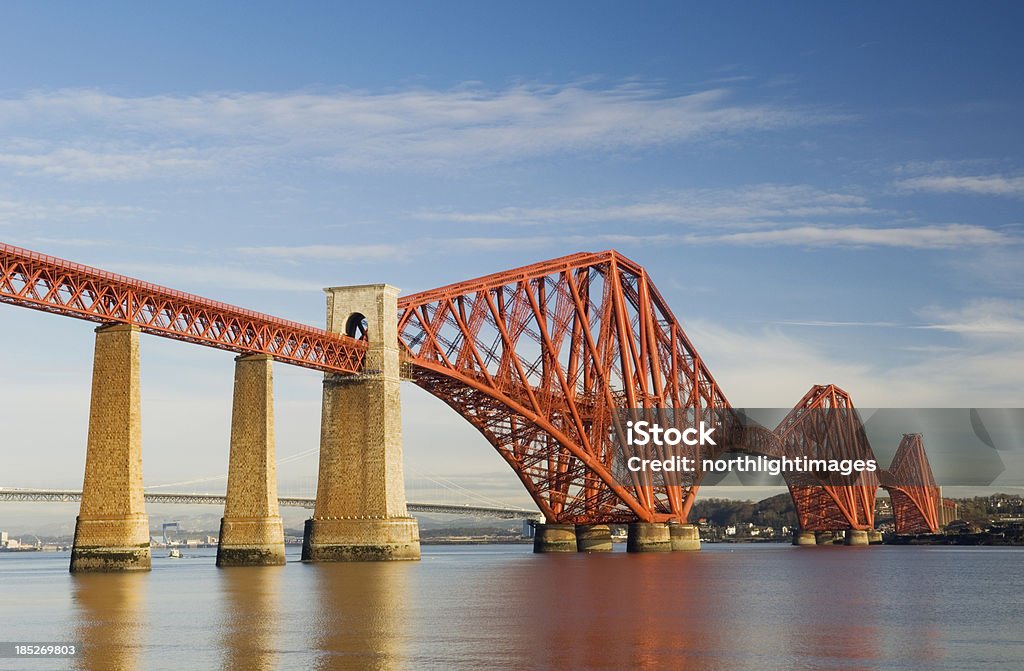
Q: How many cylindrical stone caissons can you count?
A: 8